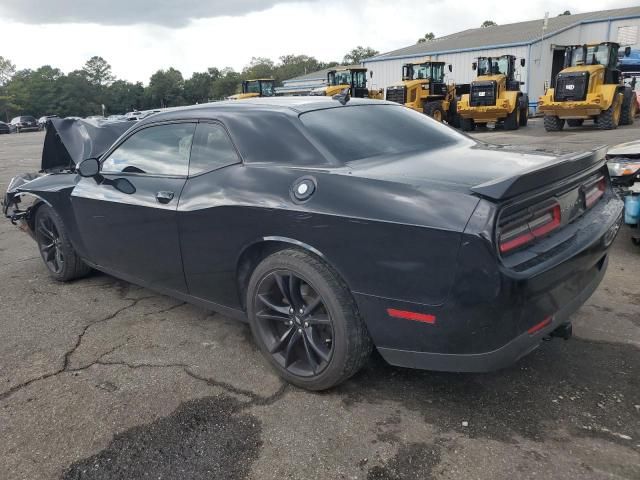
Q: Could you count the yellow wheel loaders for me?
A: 5